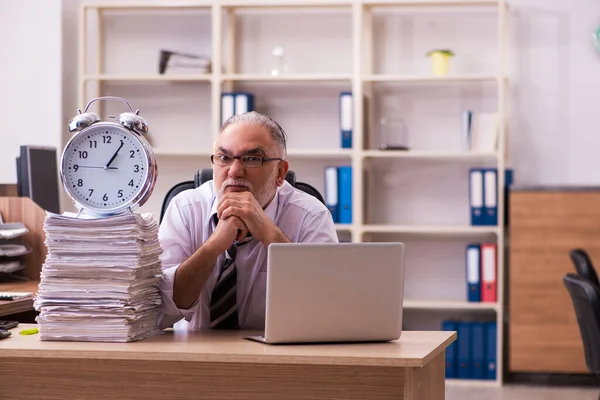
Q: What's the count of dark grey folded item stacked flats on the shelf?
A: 1